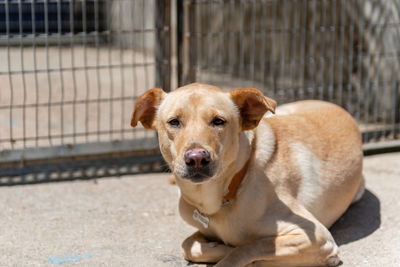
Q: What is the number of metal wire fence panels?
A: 2